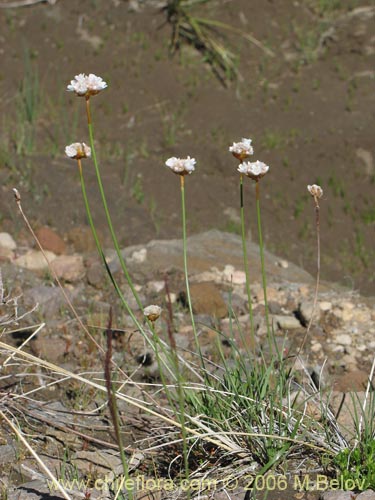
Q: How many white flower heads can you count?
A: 7